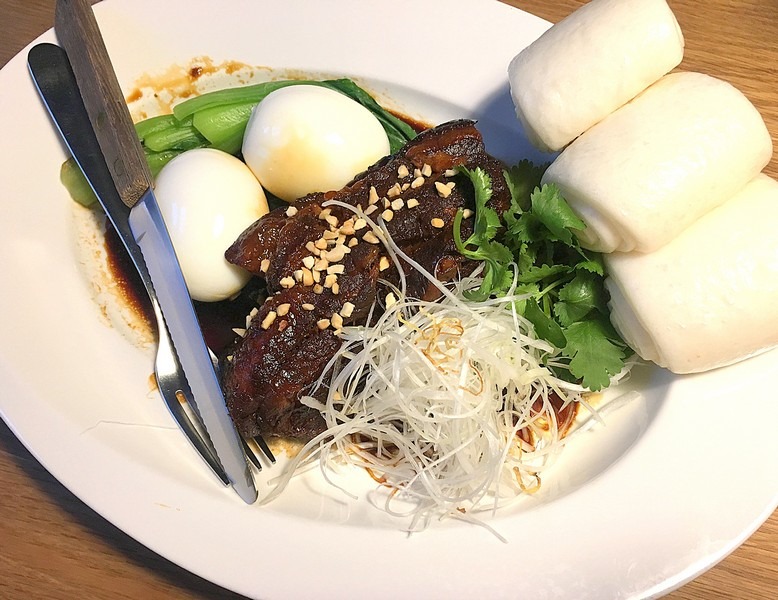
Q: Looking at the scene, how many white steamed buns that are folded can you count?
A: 3